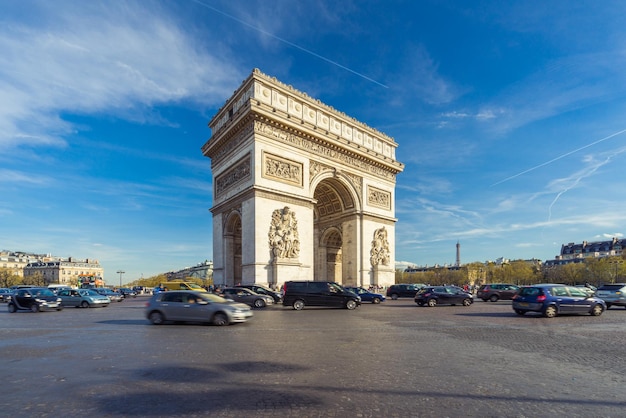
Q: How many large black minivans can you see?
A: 1